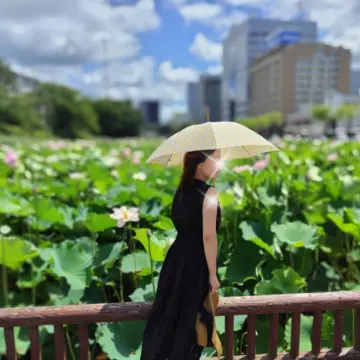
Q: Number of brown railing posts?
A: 11